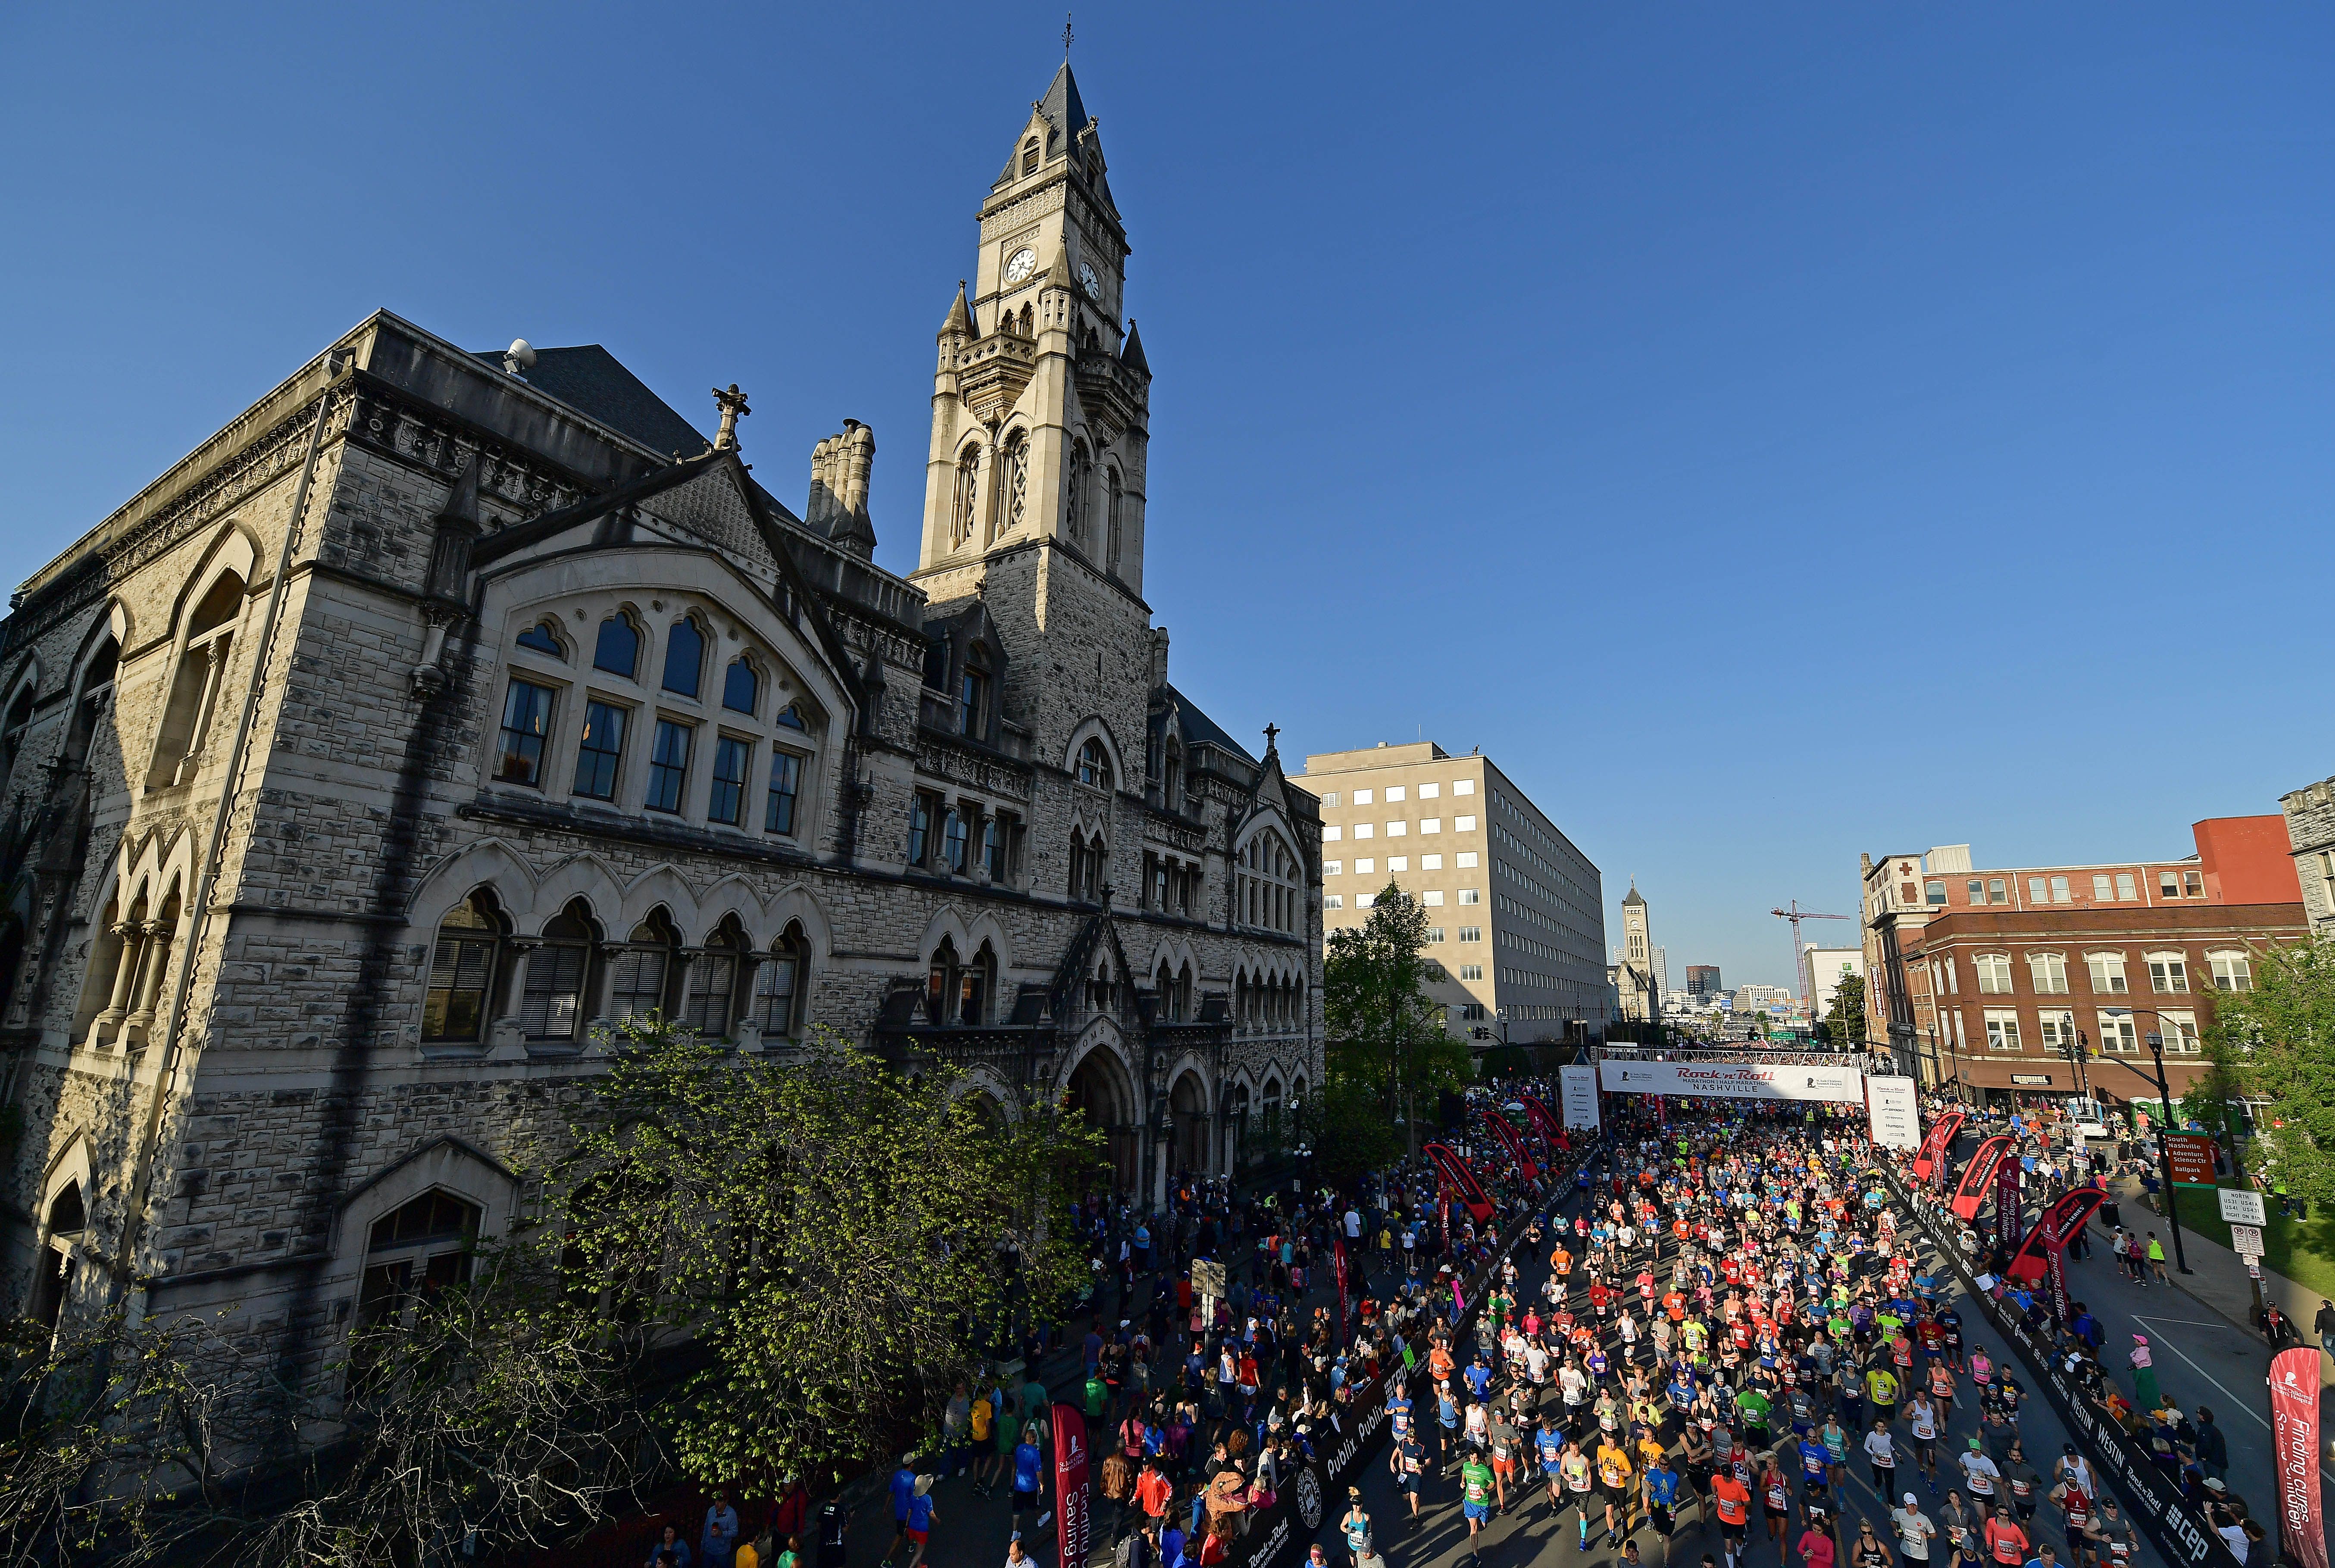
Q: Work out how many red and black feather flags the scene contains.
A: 6